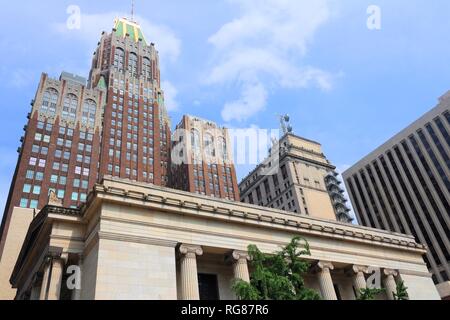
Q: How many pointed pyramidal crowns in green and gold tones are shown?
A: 1